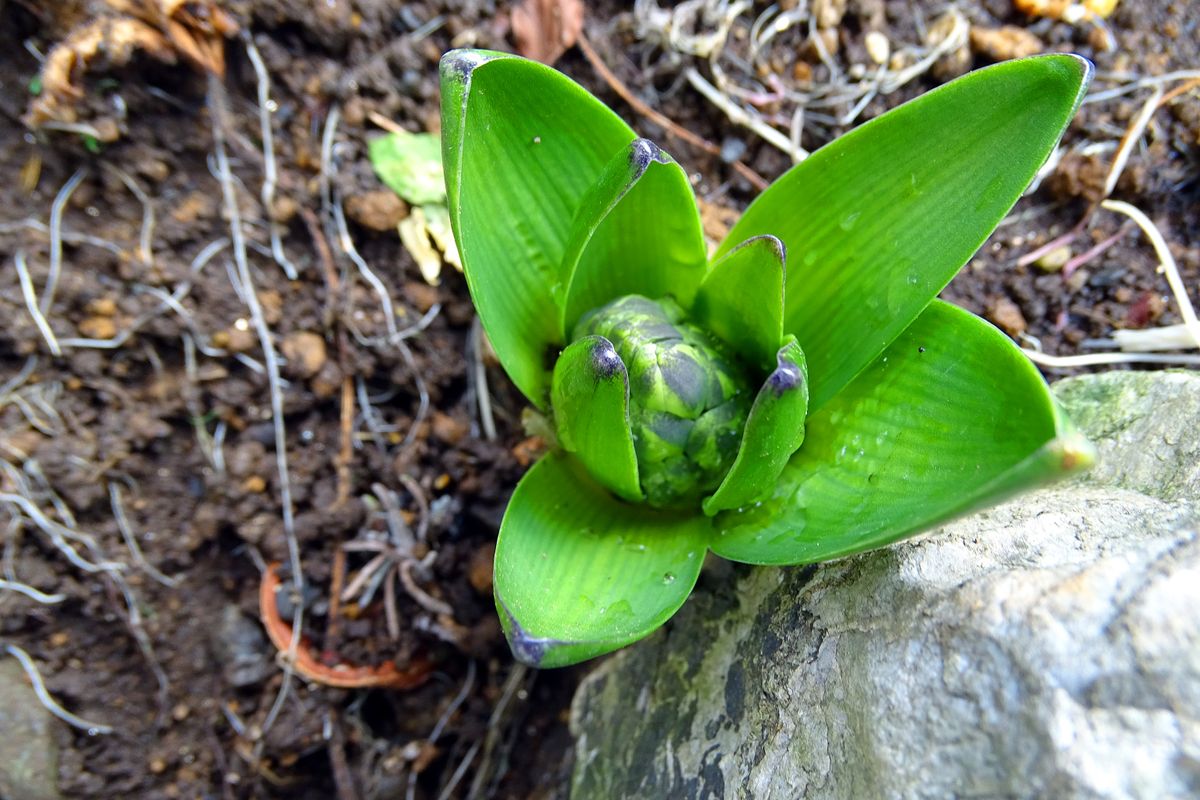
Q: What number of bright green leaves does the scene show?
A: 8